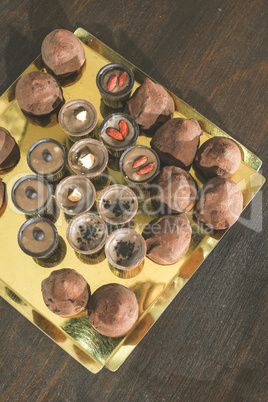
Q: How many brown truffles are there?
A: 12